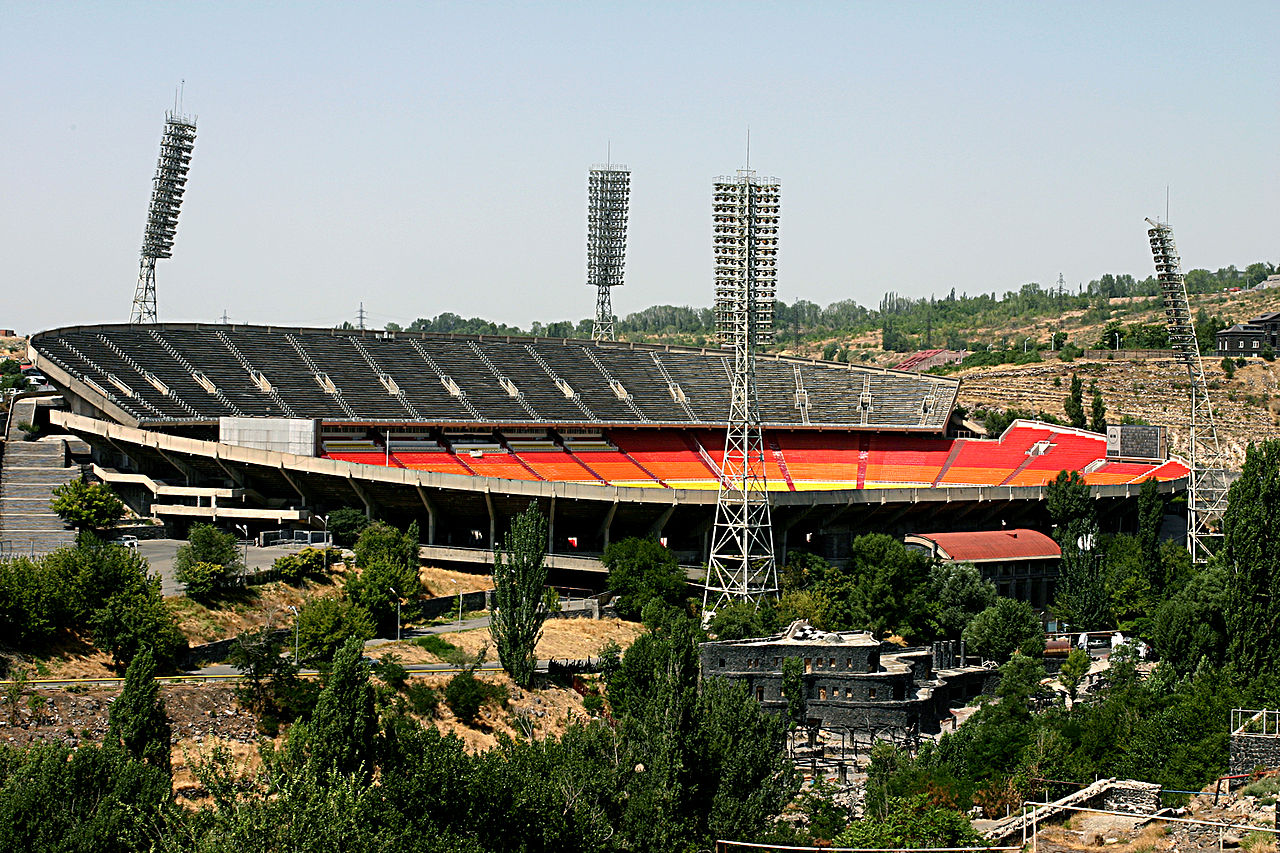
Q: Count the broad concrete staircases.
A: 1